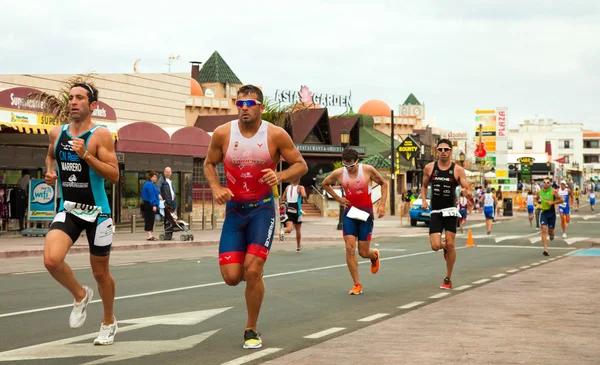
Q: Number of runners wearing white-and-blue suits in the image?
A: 4